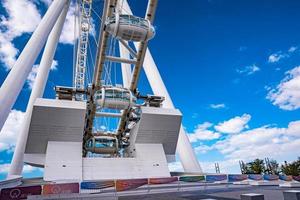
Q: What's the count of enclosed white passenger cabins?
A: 3